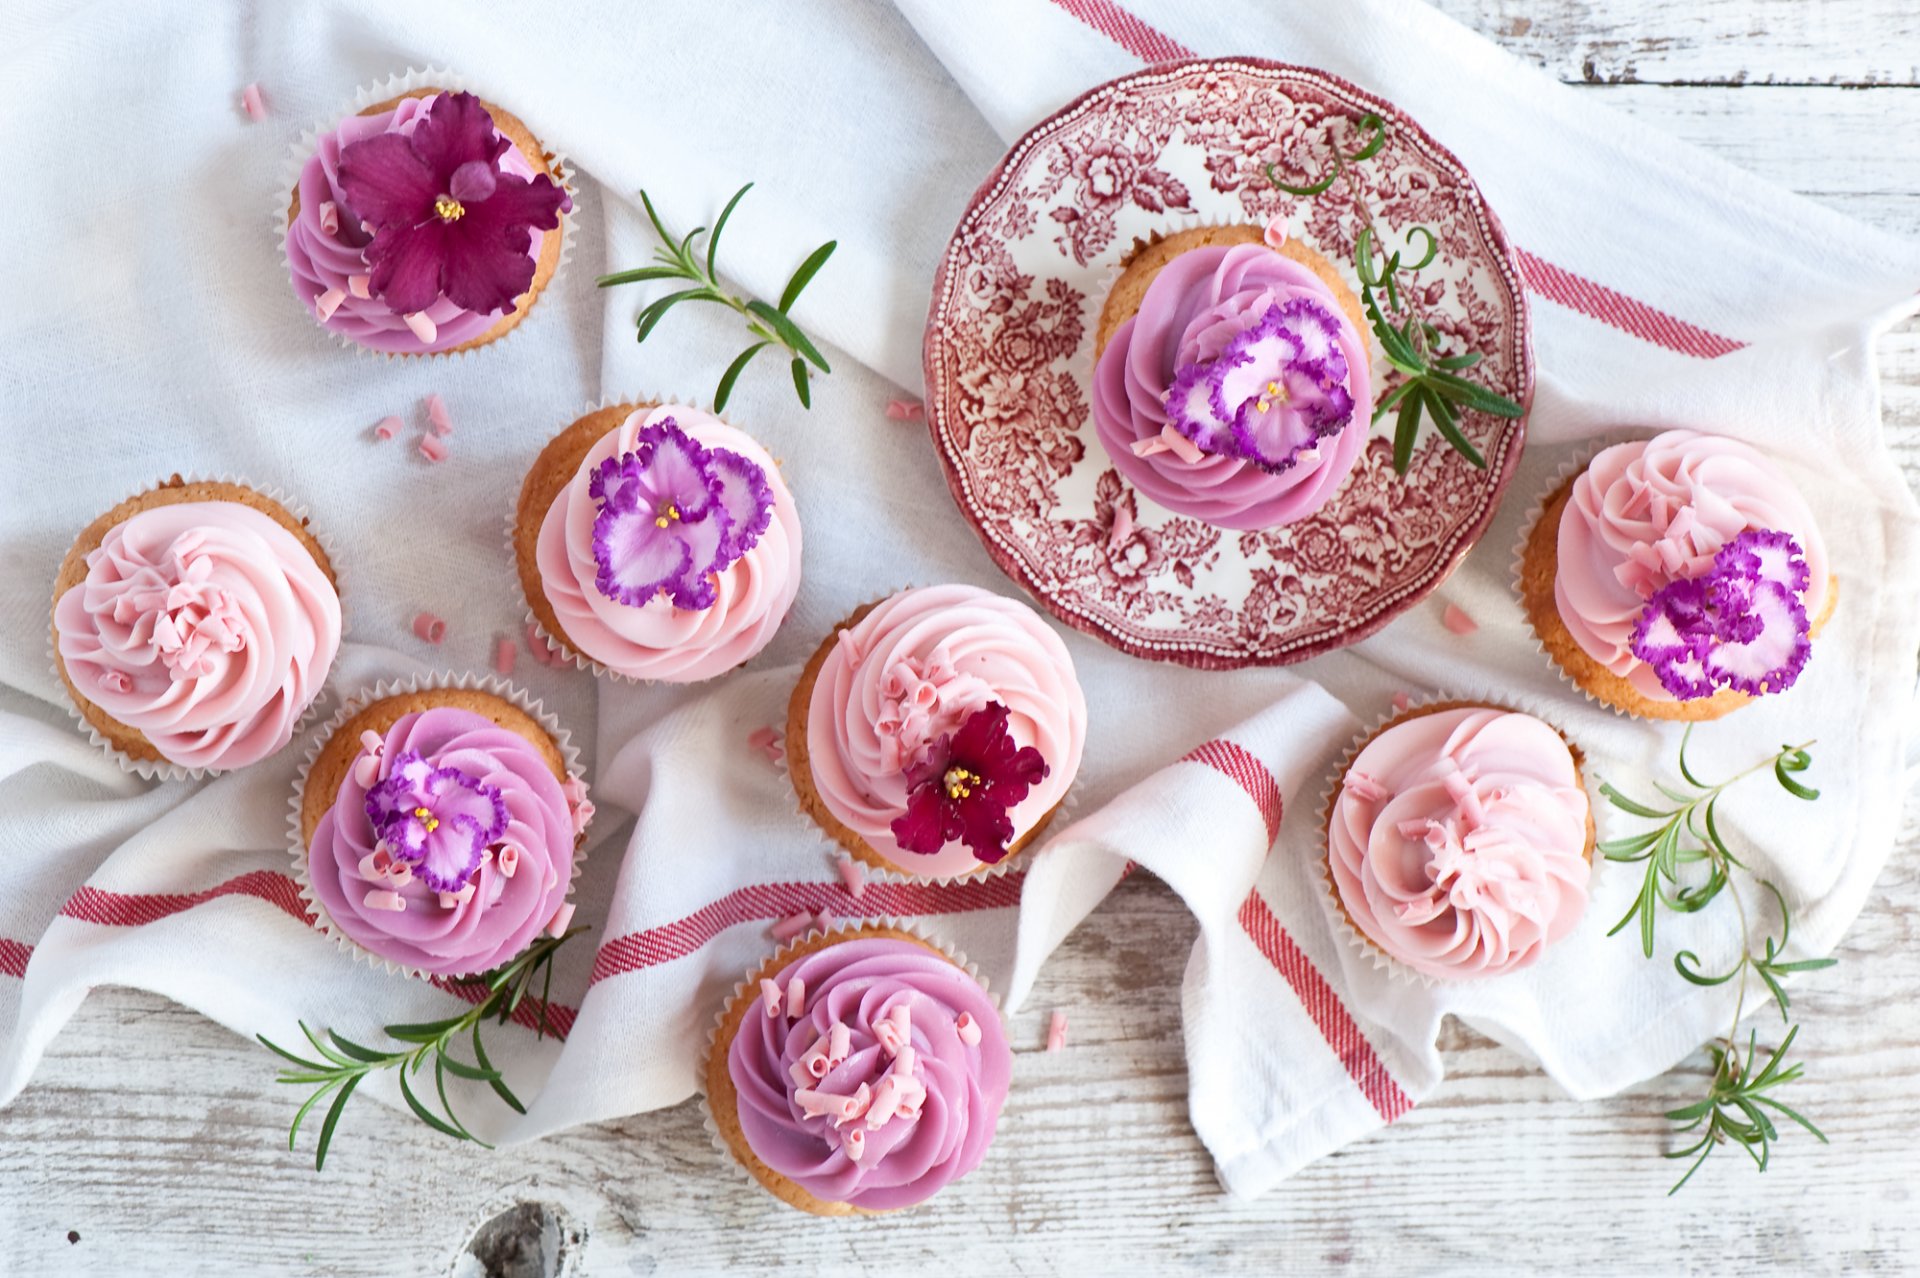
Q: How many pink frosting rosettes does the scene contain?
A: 5